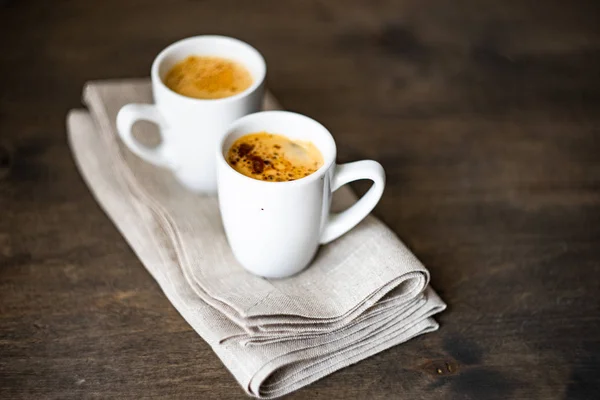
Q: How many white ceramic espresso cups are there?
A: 2